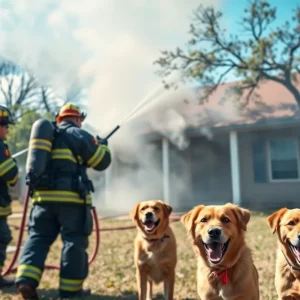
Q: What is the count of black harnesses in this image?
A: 1